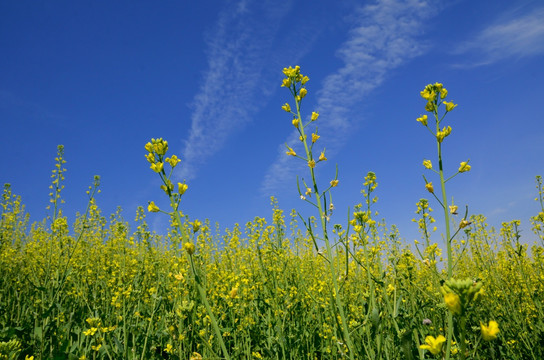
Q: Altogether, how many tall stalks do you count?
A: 3